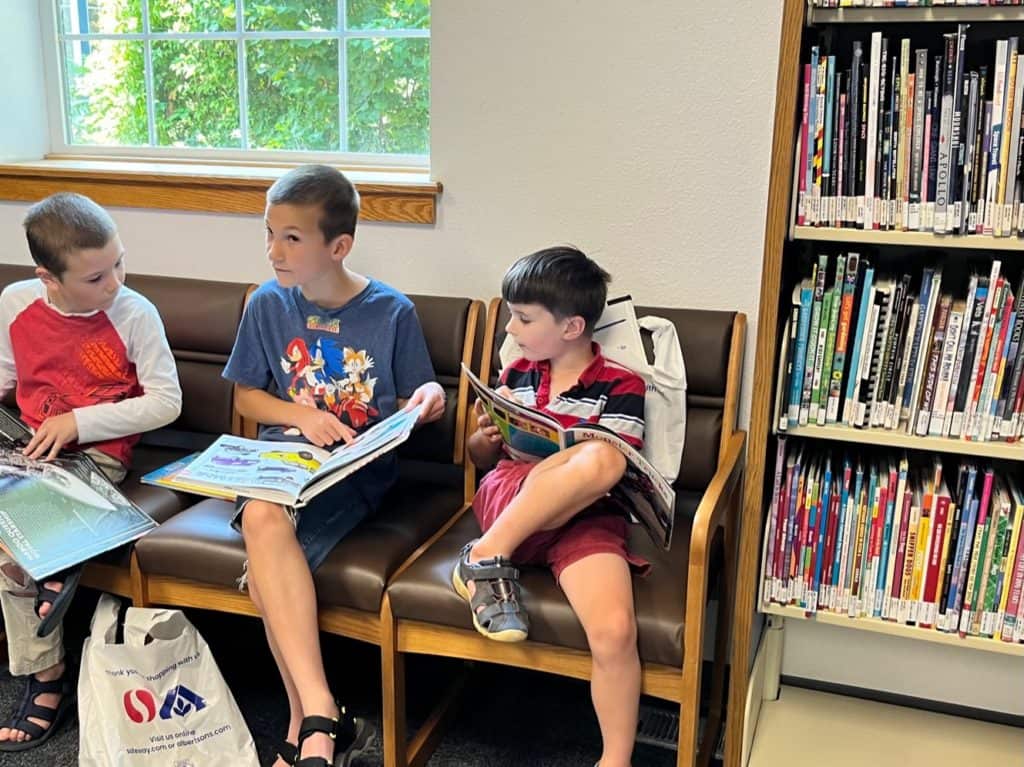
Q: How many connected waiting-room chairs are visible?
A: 3